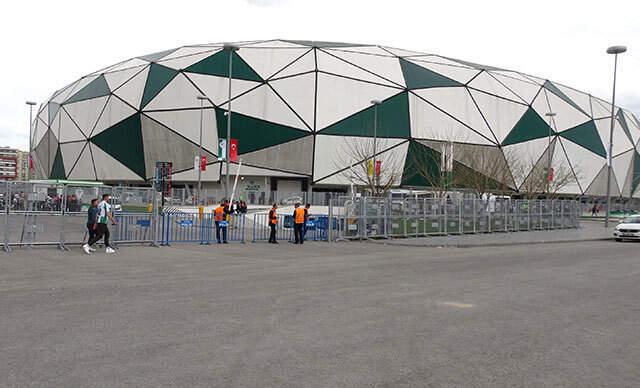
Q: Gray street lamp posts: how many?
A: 6